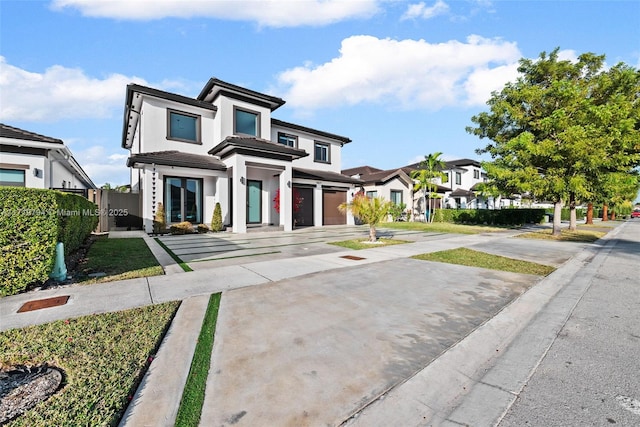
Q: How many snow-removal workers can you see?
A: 0